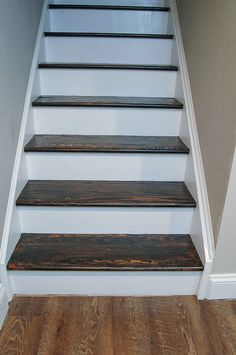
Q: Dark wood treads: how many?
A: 7